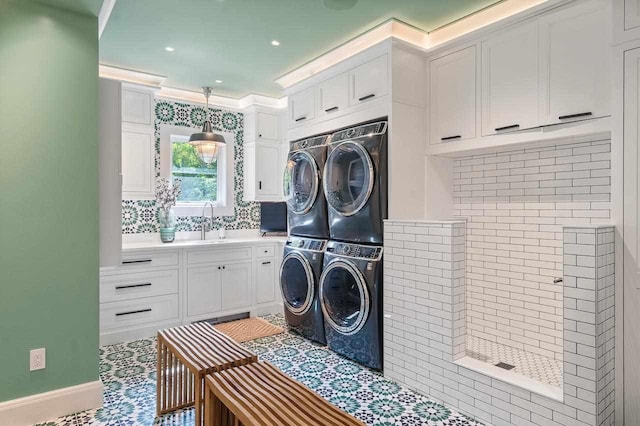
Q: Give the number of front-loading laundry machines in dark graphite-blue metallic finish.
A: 4